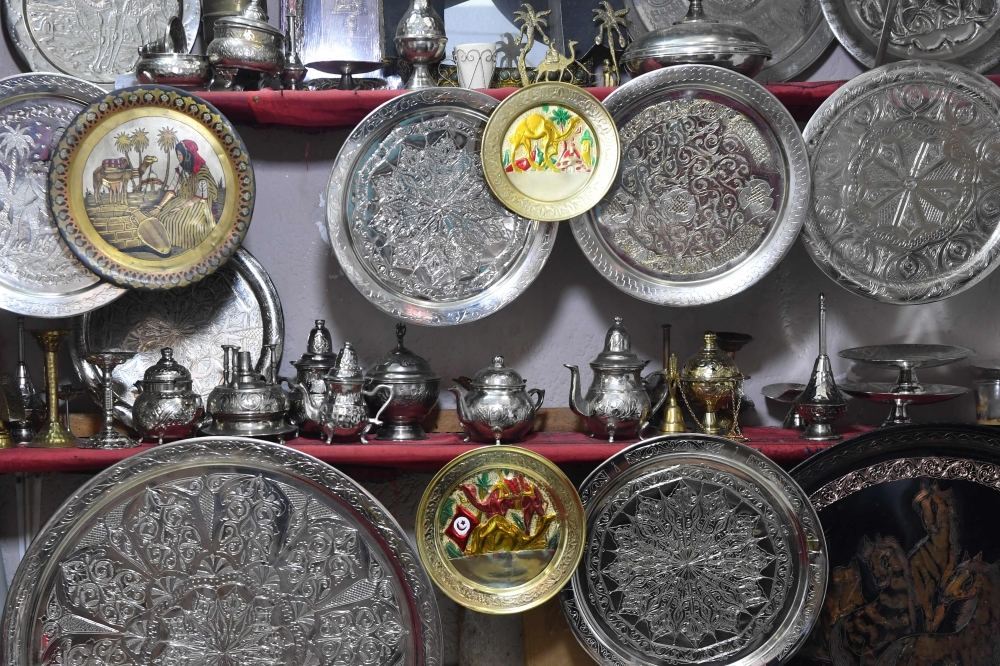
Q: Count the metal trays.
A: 14